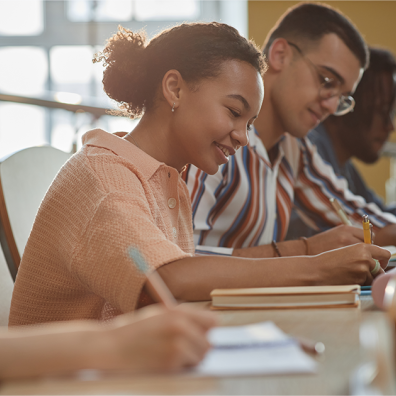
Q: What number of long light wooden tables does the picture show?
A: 1